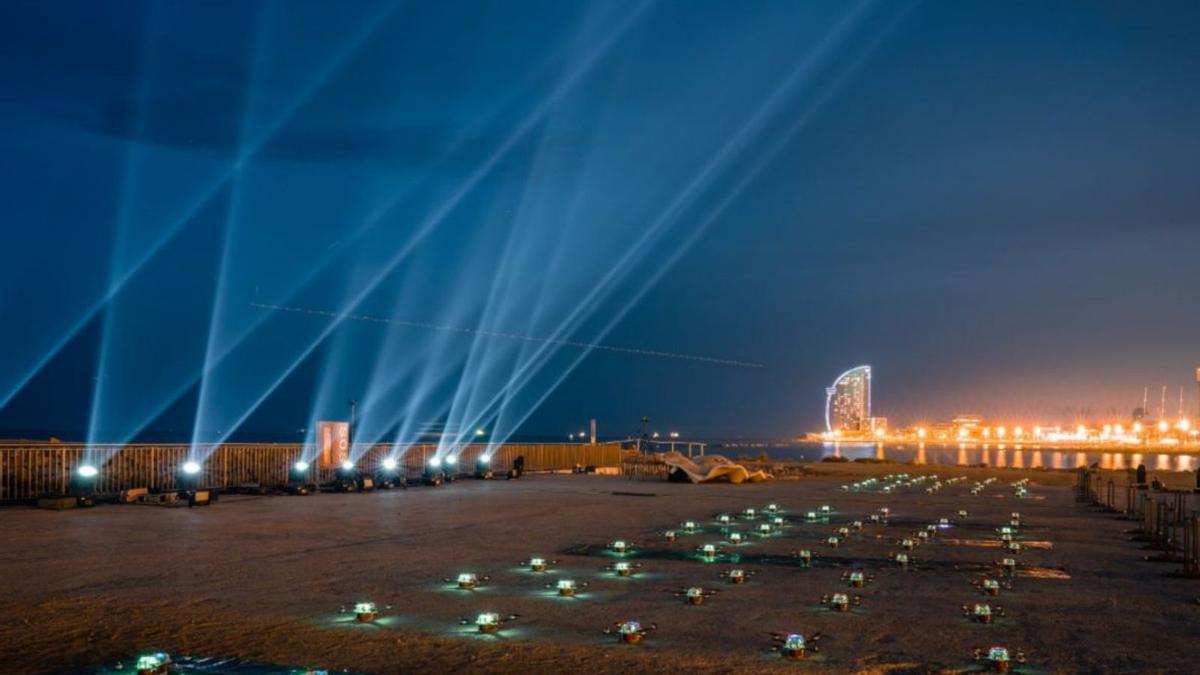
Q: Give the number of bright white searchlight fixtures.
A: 8